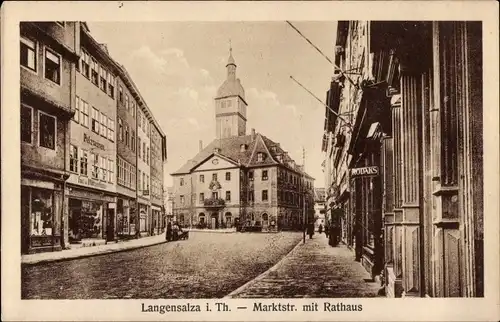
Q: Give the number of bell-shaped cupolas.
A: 1